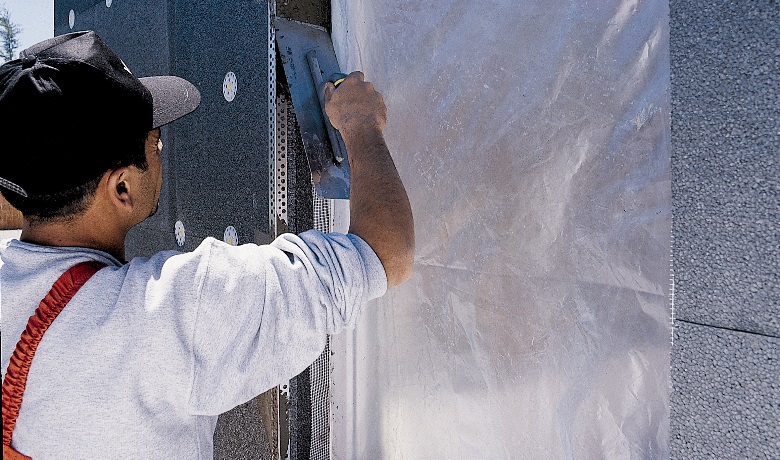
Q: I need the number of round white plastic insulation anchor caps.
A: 5